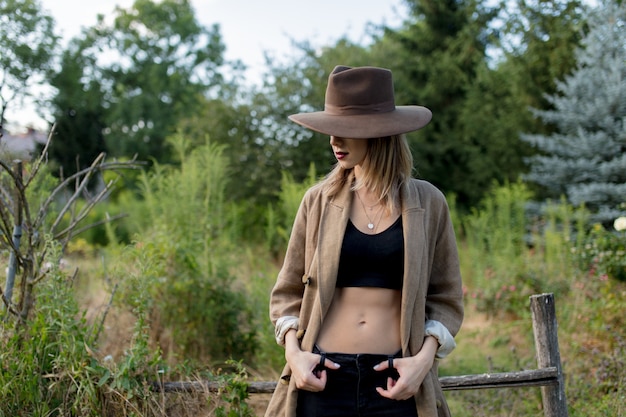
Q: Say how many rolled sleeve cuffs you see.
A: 2